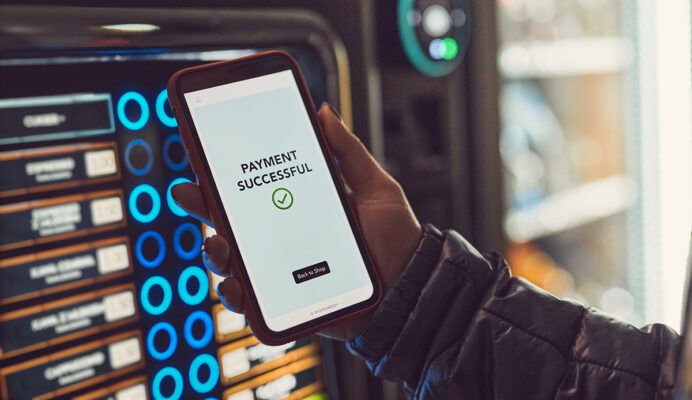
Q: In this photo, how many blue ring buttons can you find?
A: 14